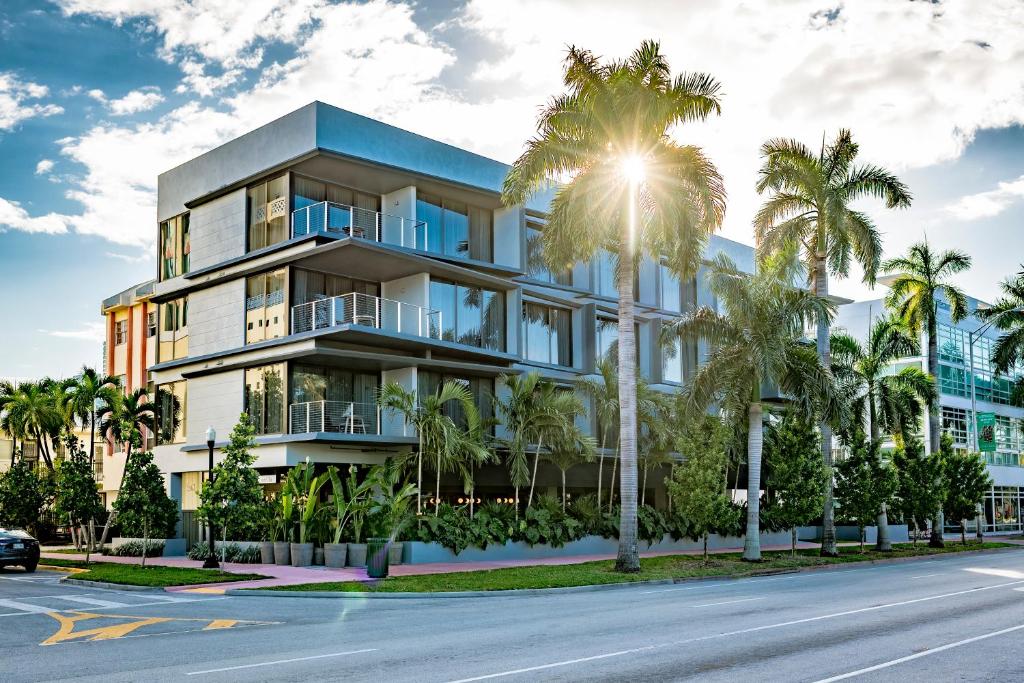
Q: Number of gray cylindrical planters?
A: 7